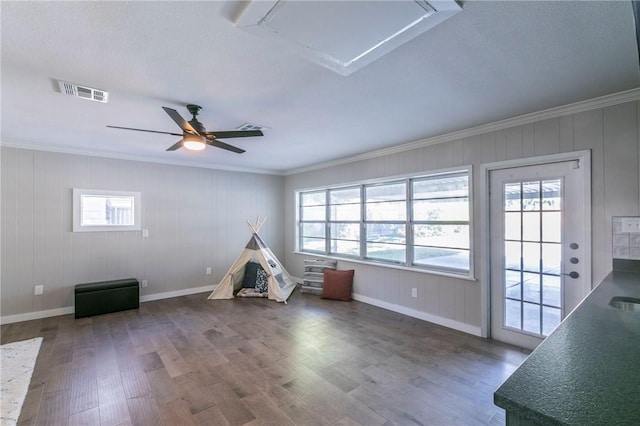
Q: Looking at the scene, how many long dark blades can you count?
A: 5